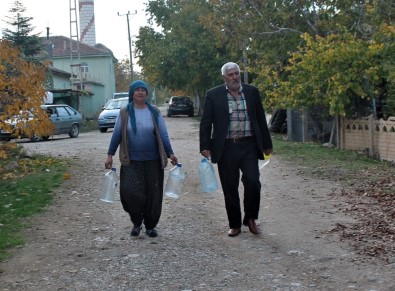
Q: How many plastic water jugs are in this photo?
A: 4